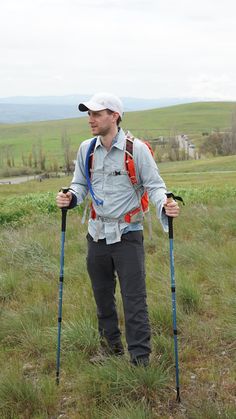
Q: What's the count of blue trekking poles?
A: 2